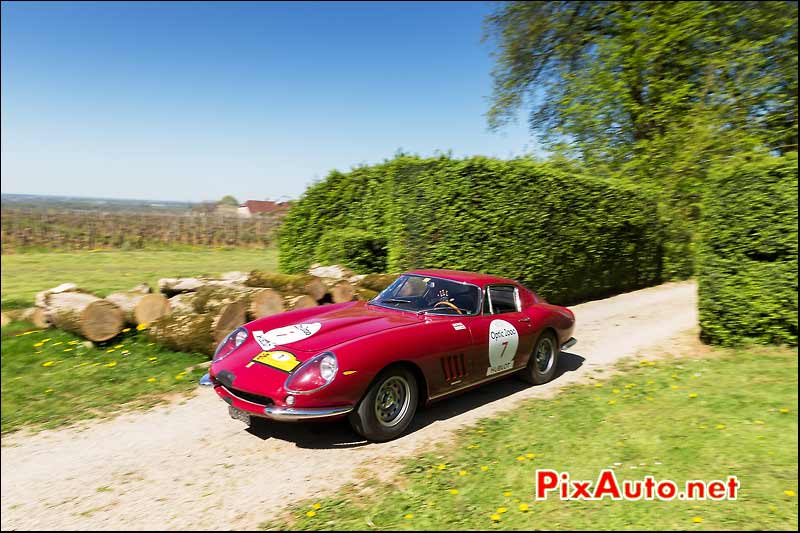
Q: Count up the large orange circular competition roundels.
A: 0